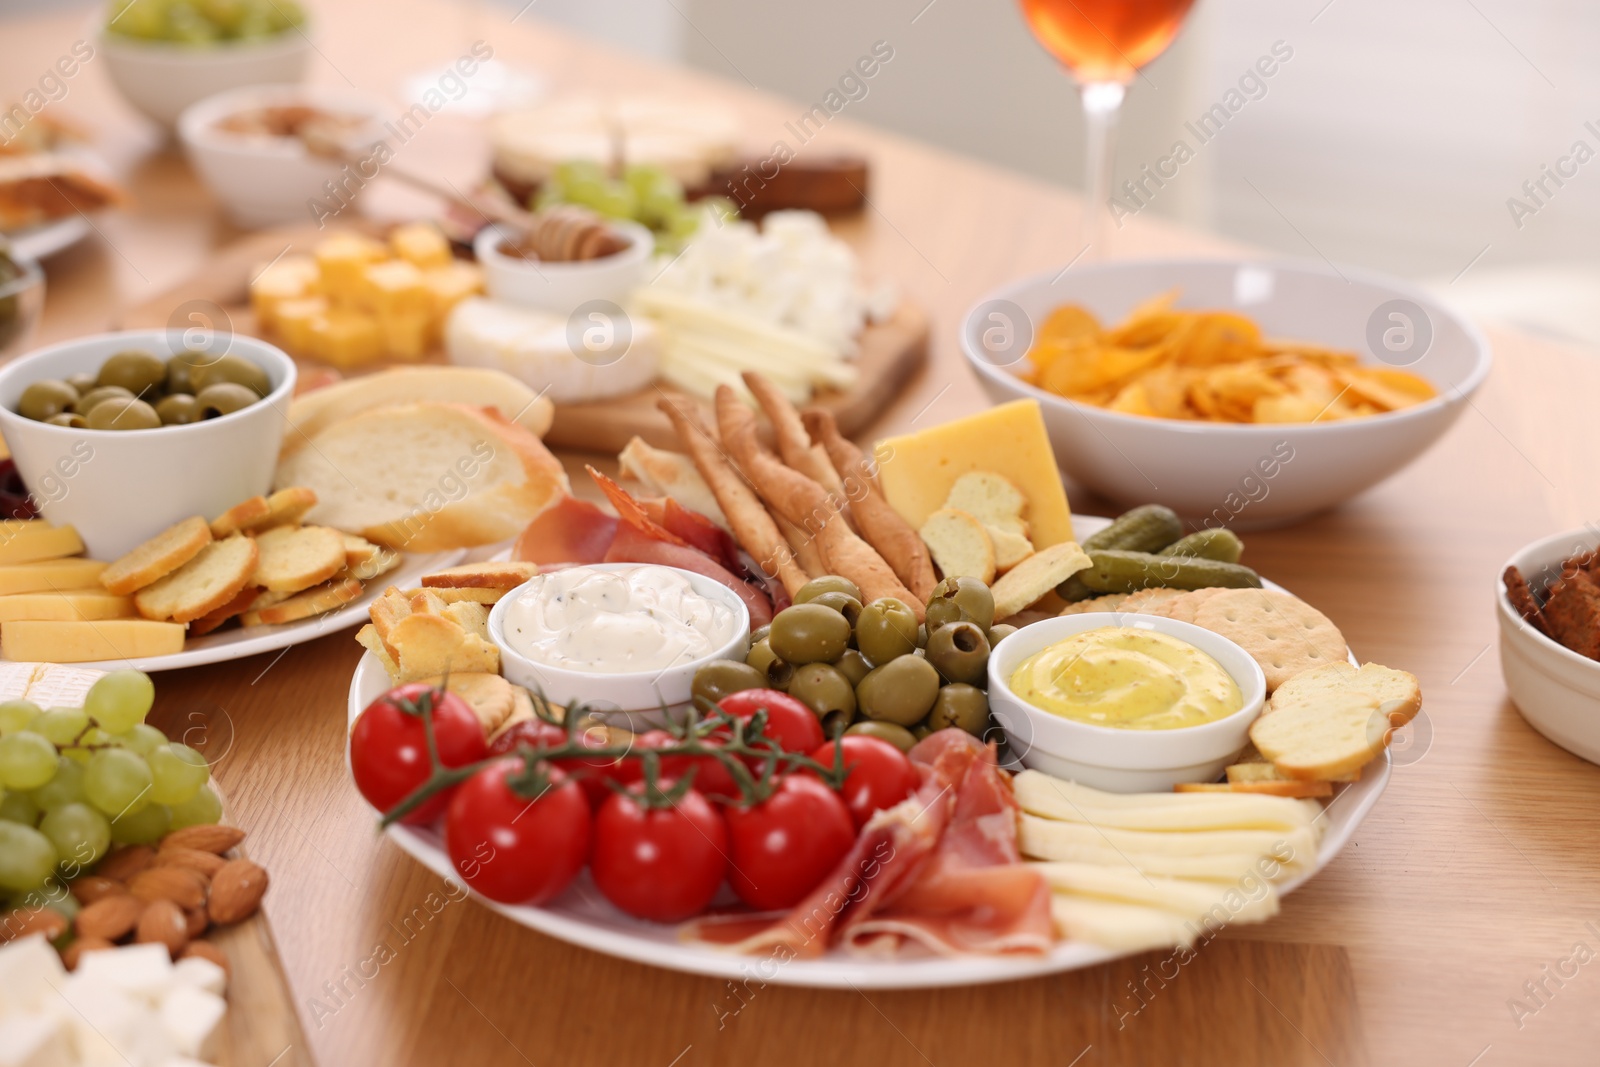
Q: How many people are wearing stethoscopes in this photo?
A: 0